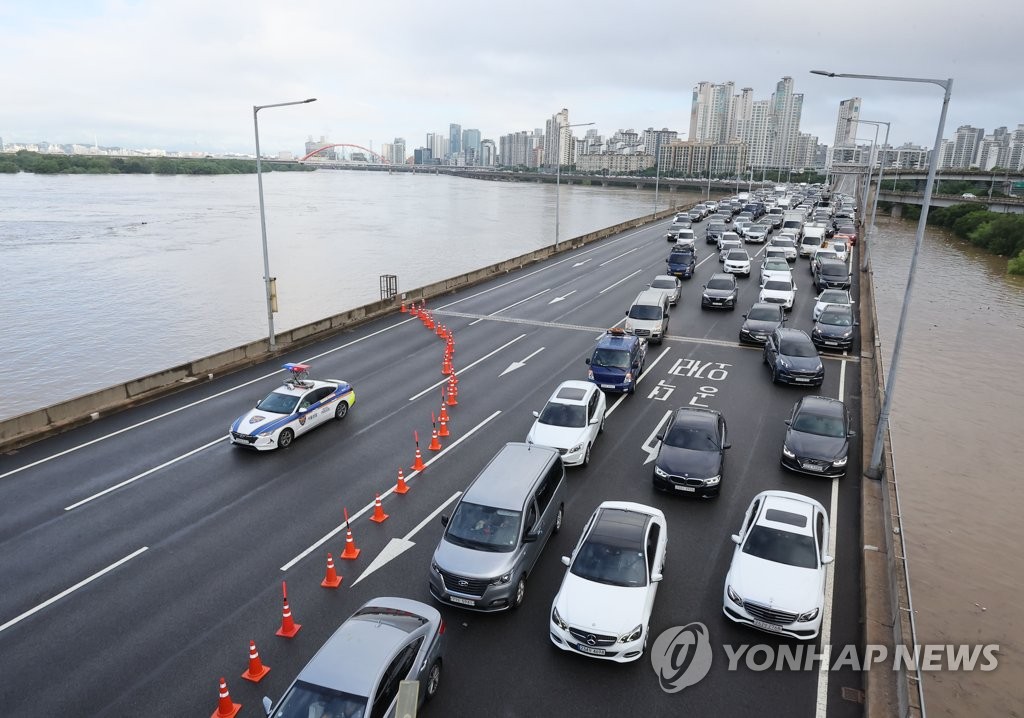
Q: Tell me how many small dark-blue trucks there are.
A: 2